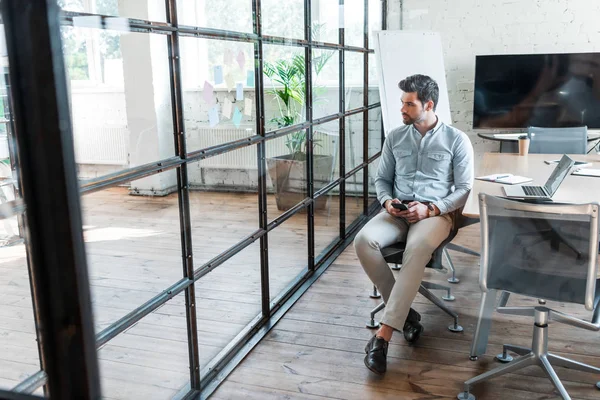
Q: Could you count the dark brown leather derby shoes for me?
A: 2